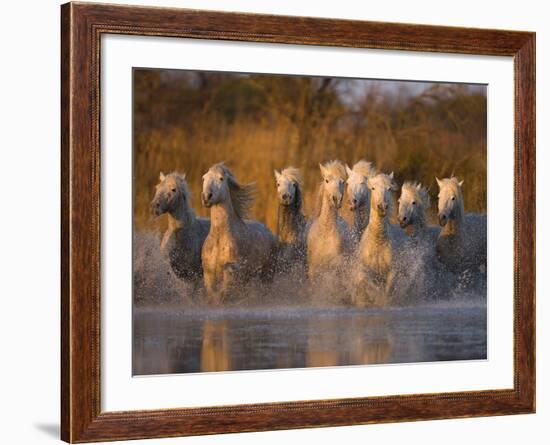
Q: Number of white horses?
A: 8